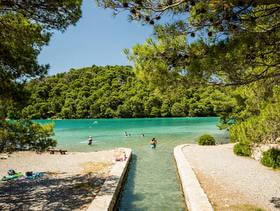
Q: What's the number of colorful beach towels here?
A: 2